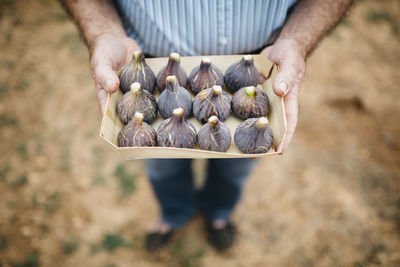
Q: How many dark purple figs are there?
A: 12